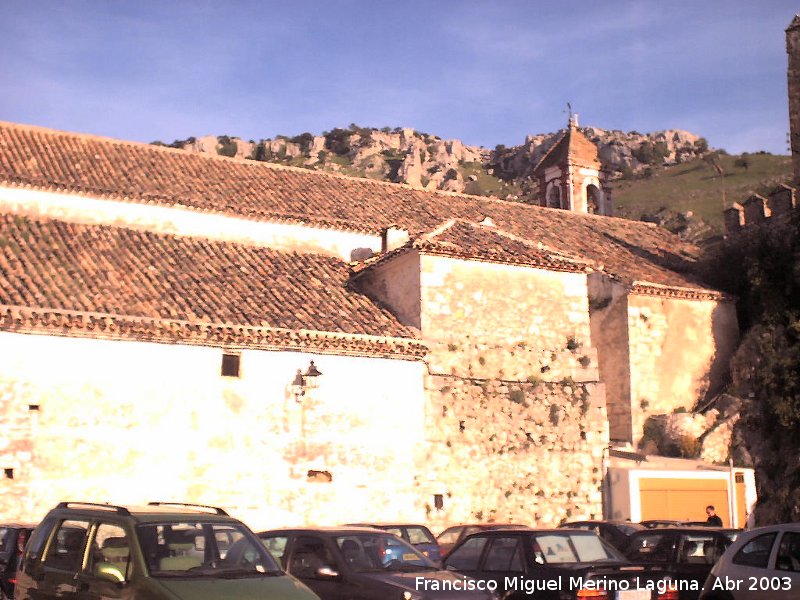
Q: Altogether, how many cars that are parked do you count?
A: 10